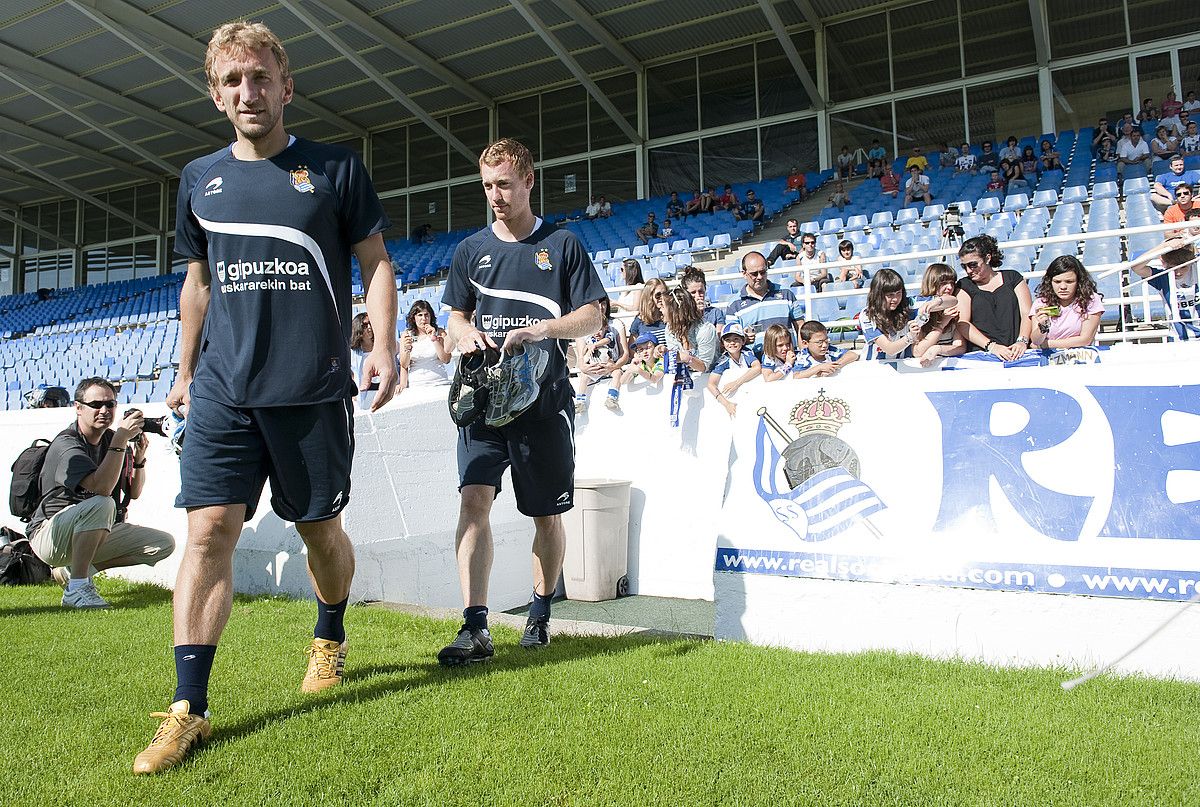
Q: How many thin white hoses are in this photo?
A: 1